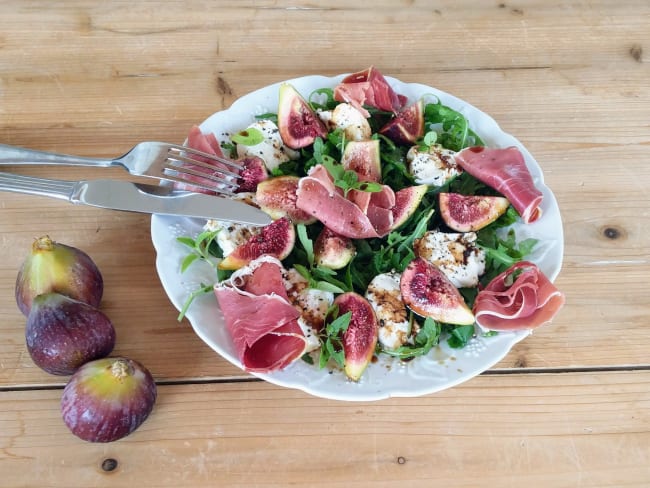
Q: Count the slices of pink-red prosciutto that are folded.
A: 6